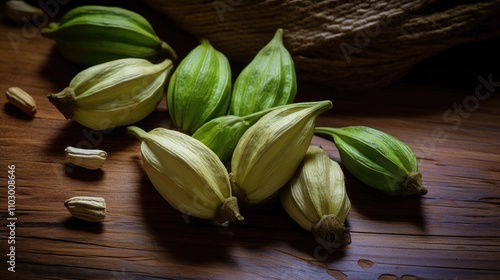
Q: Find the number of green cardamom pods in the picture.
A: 5